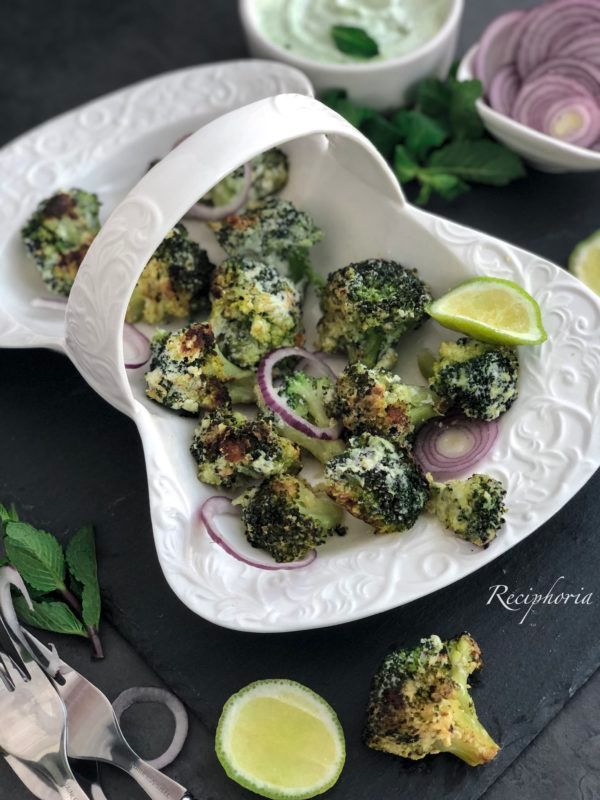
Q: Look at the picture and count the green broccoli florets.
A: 15